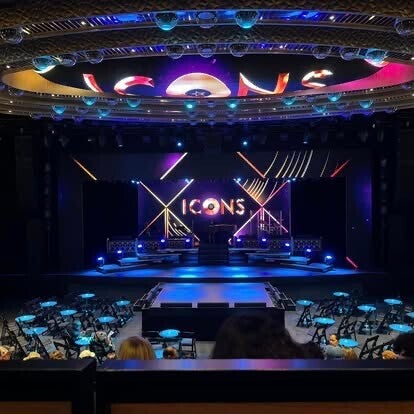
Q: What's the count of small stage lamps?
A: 10